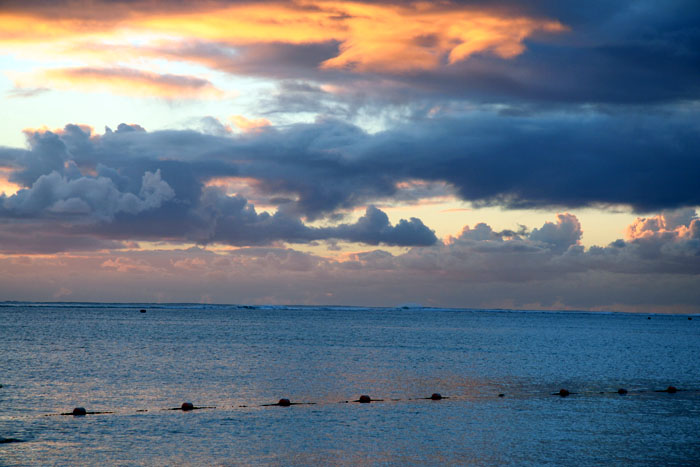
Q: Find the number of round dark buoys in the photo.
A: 8